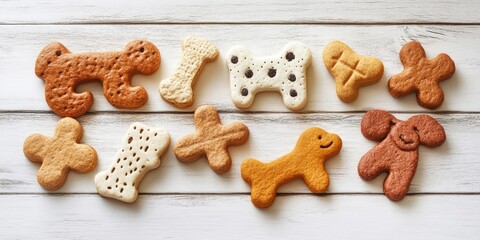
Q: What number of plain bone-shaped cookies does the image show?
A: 1